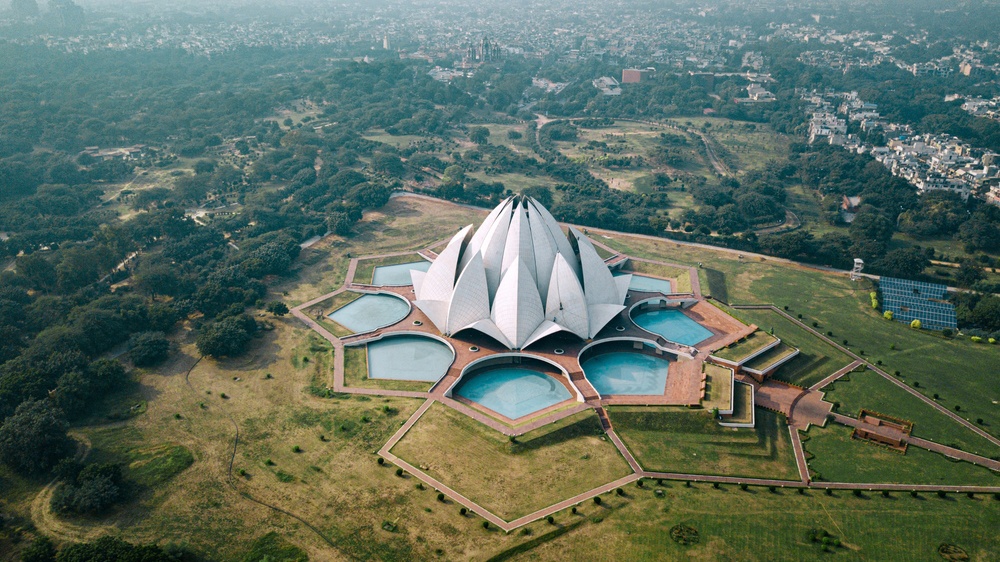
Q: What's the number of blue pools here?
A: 7